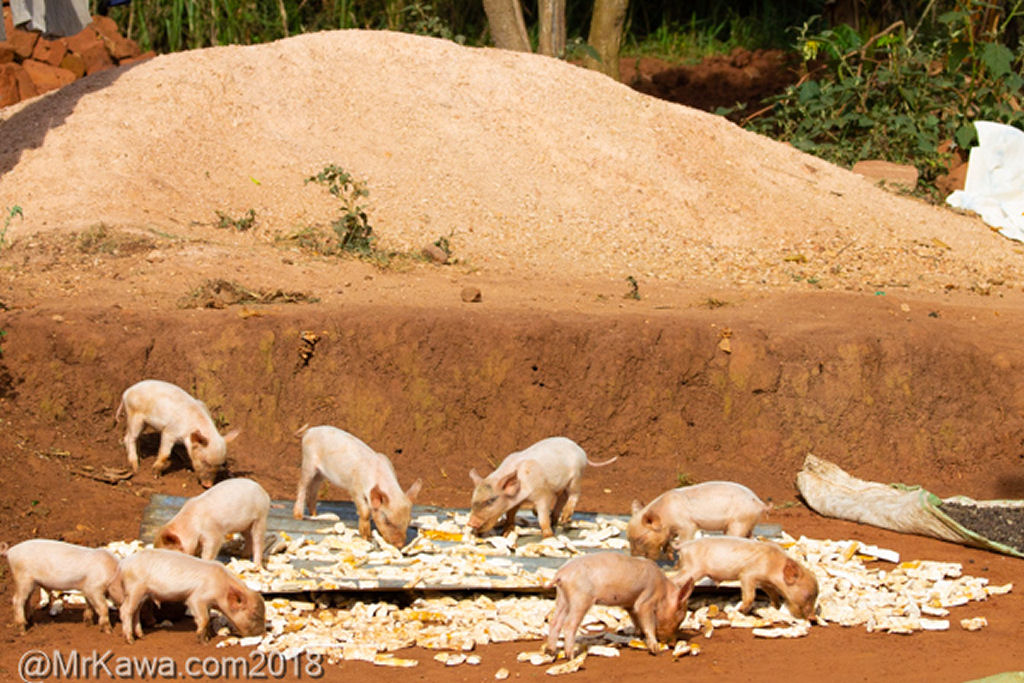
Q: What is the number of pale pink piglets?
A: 9